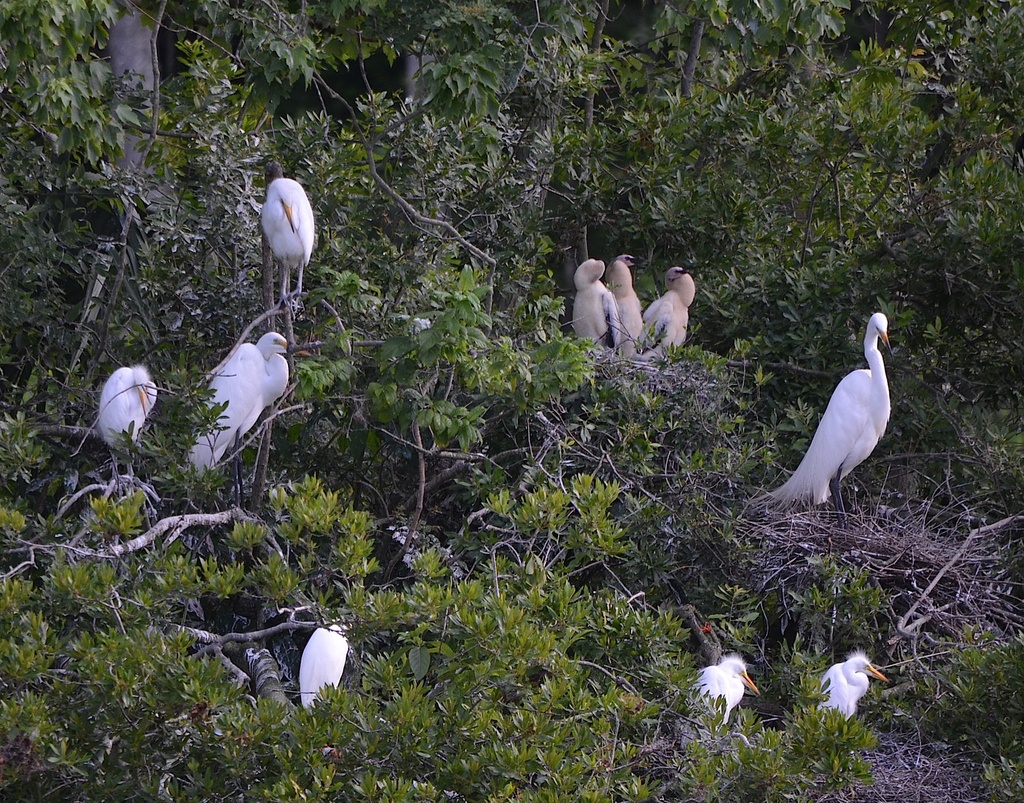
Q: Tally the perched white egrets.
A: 7